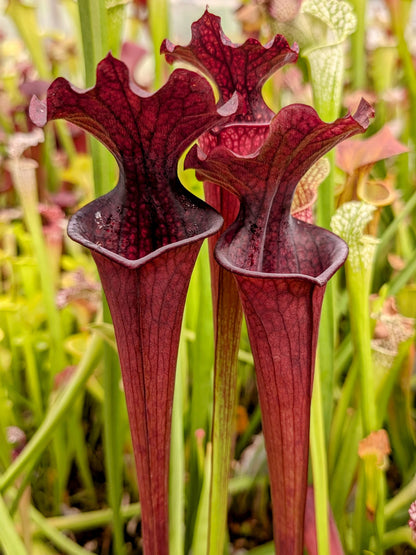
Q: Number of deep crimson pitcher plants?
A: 3